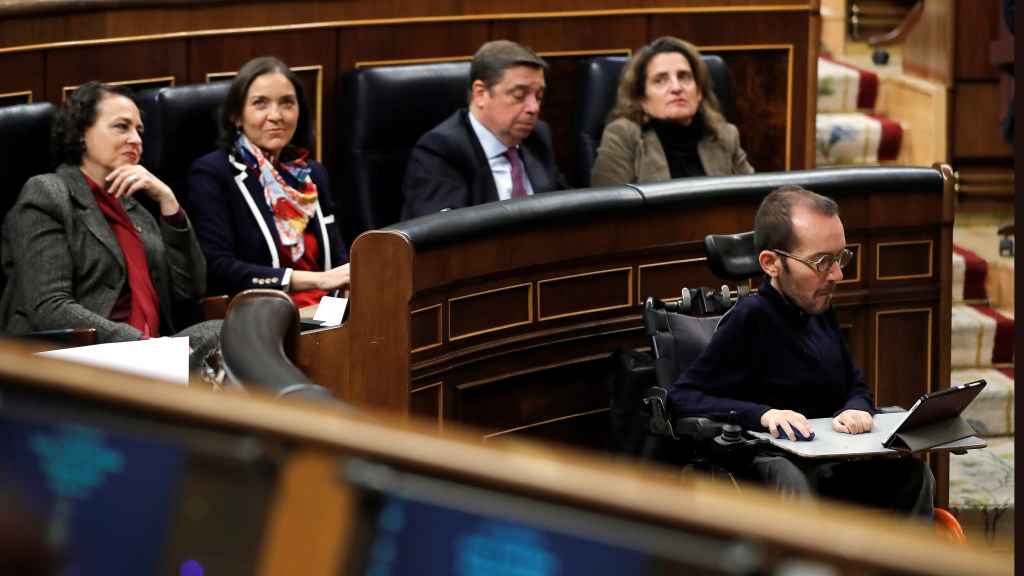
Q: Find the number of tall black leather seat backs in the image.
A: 4